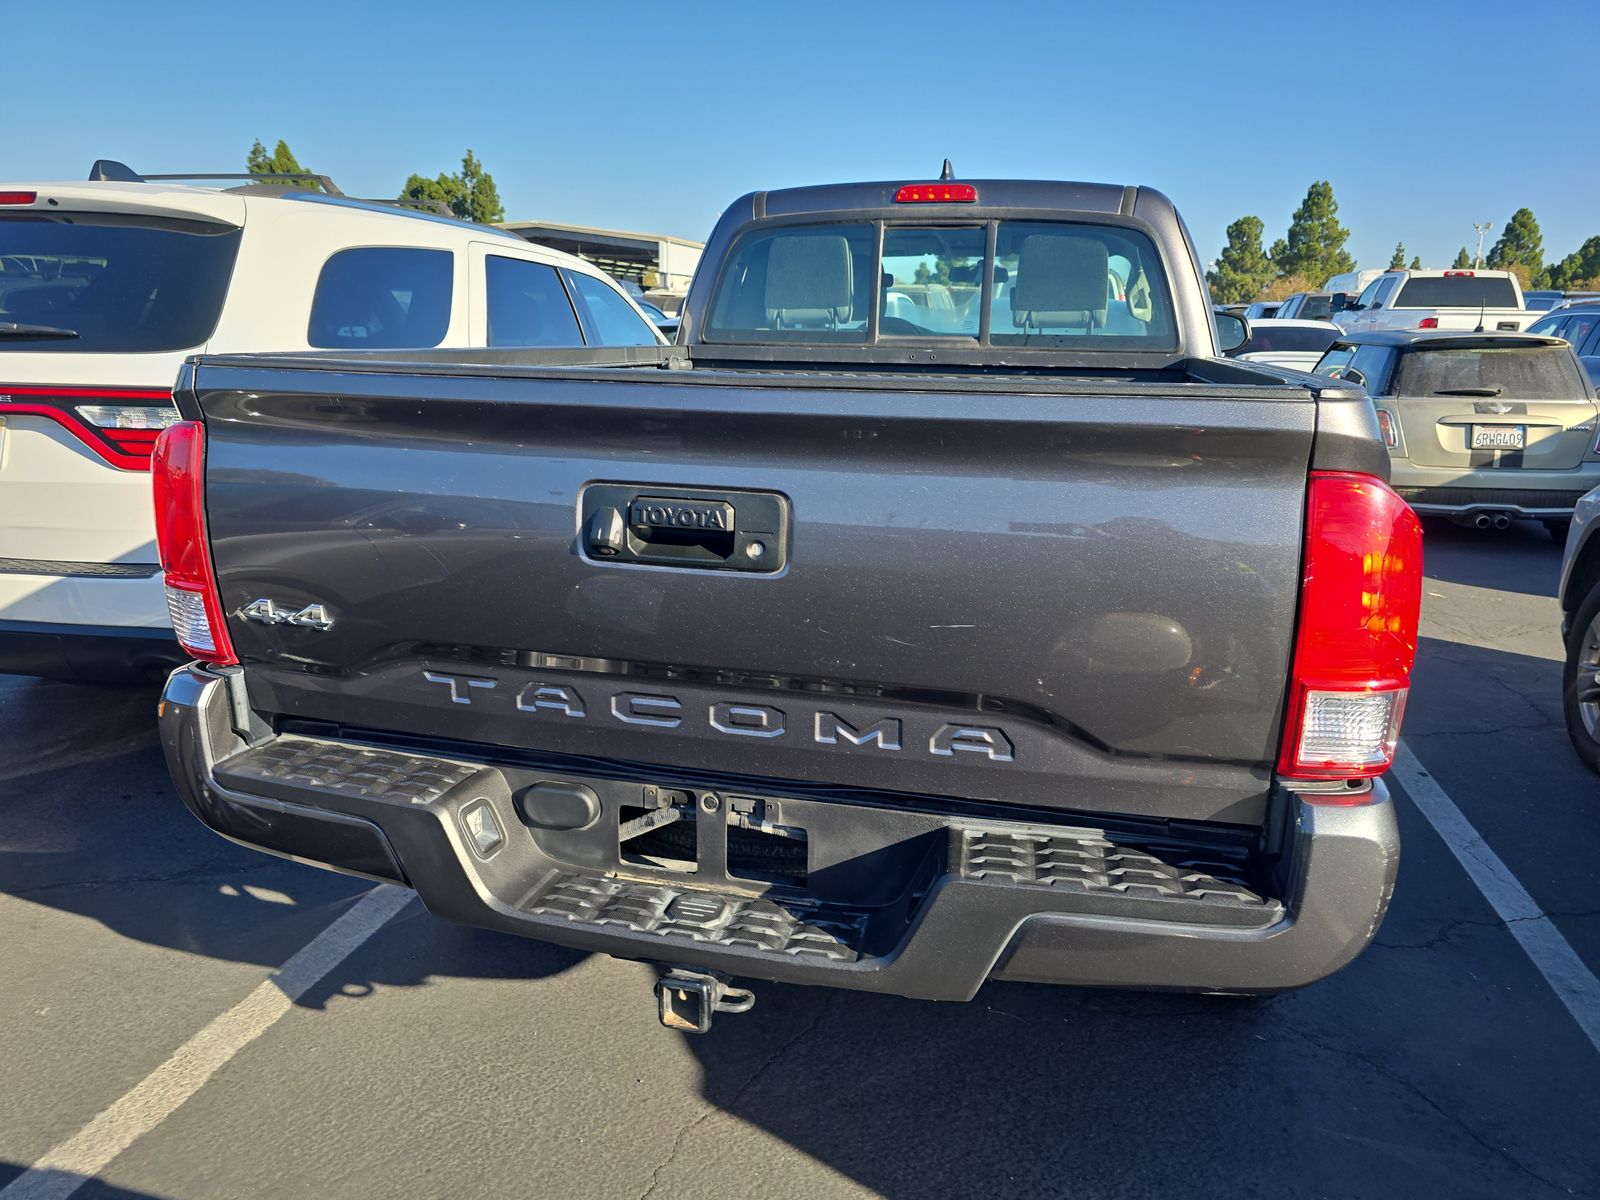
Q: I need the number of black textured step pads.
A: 3